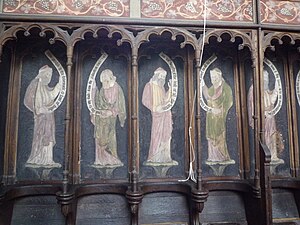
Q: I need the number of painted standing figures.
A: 5